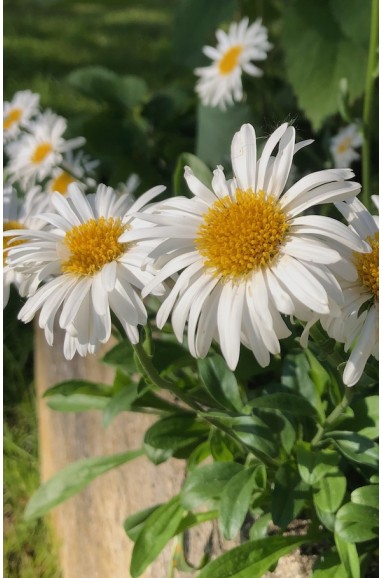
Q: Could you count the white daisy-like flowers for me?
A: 9